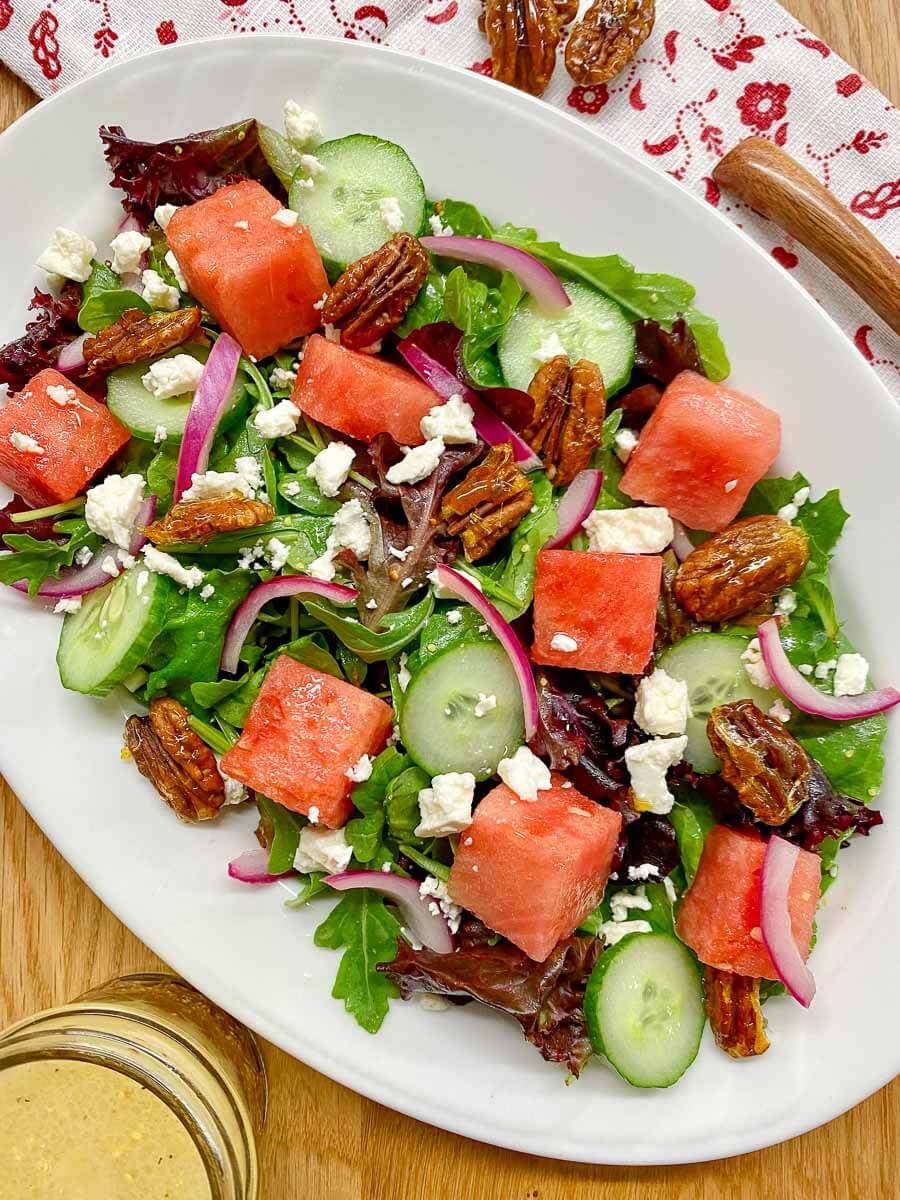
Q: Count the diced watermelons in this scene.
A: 8